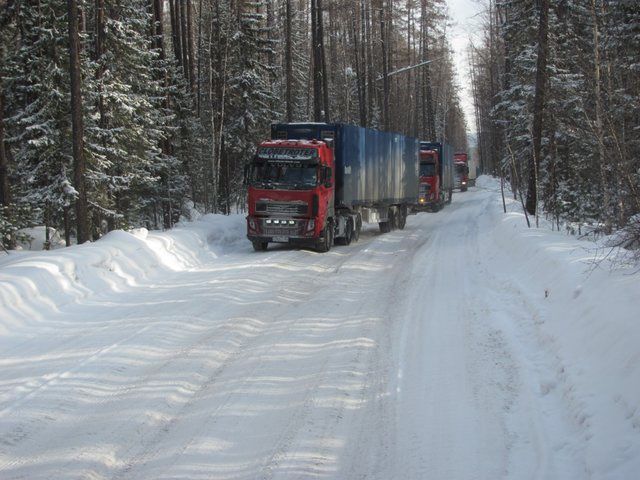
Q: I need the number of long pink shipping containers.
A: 0